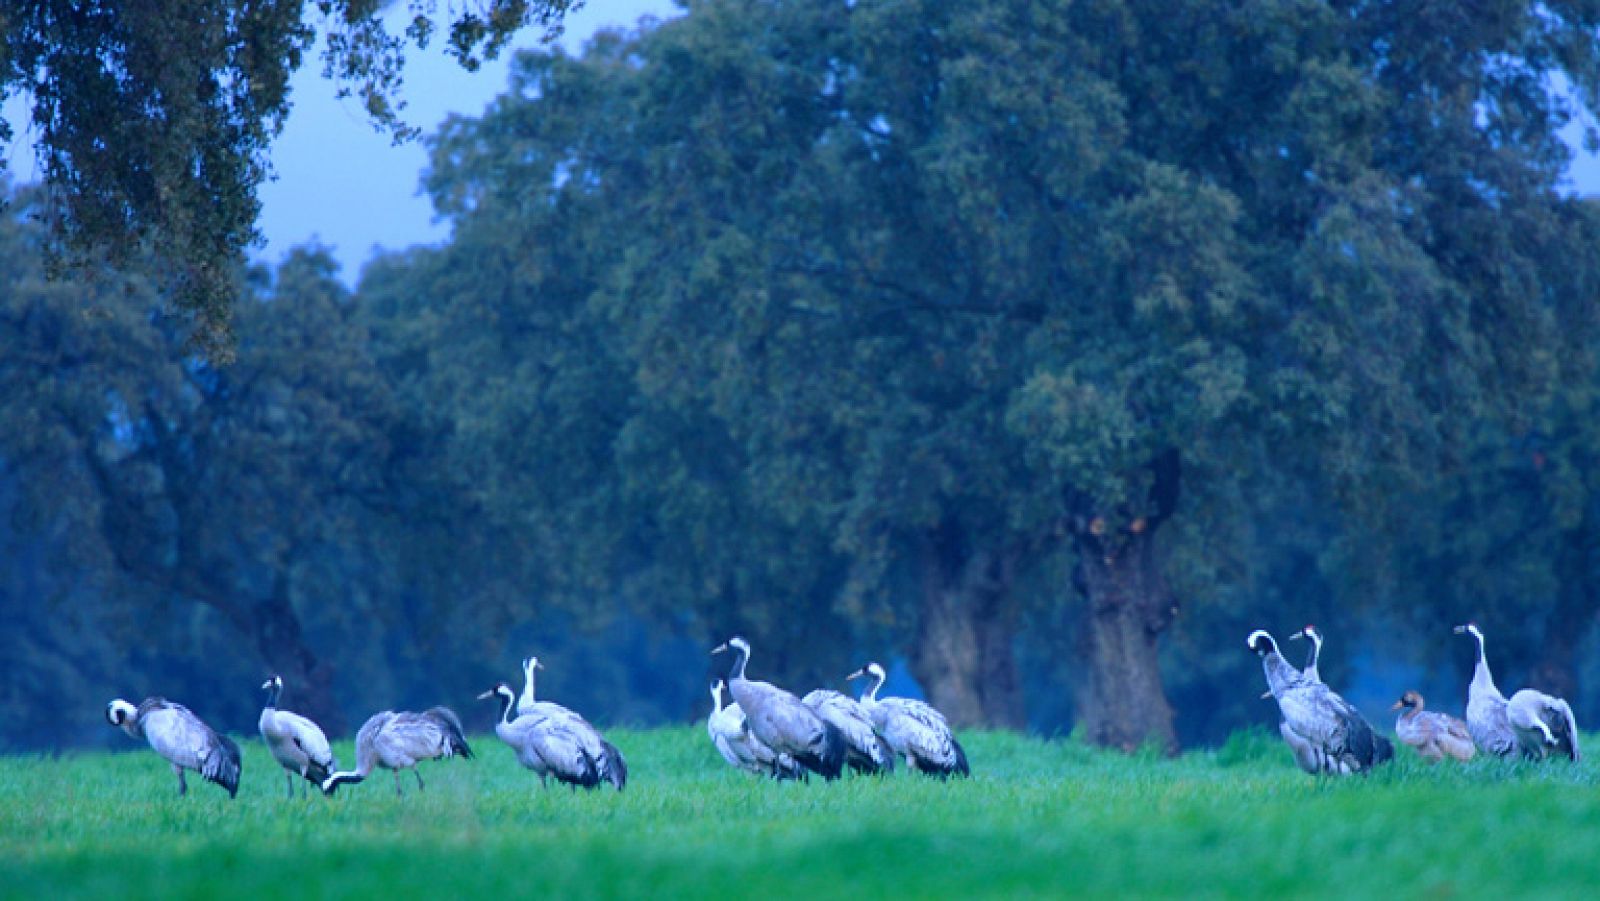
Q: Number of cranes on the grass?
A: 14